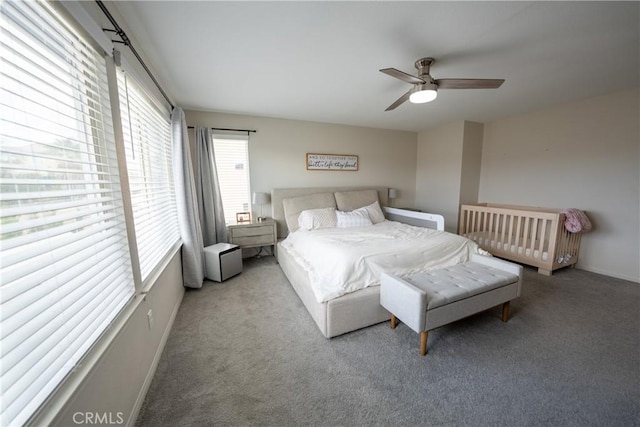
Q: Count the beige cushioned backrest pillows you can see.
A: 2